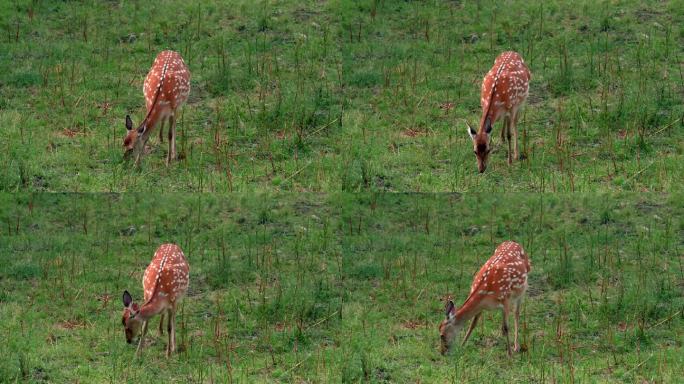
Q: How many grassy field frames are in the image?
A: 4